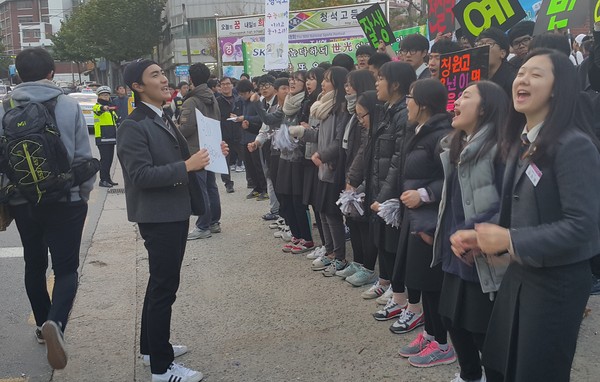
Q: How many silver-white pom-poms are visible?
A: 3